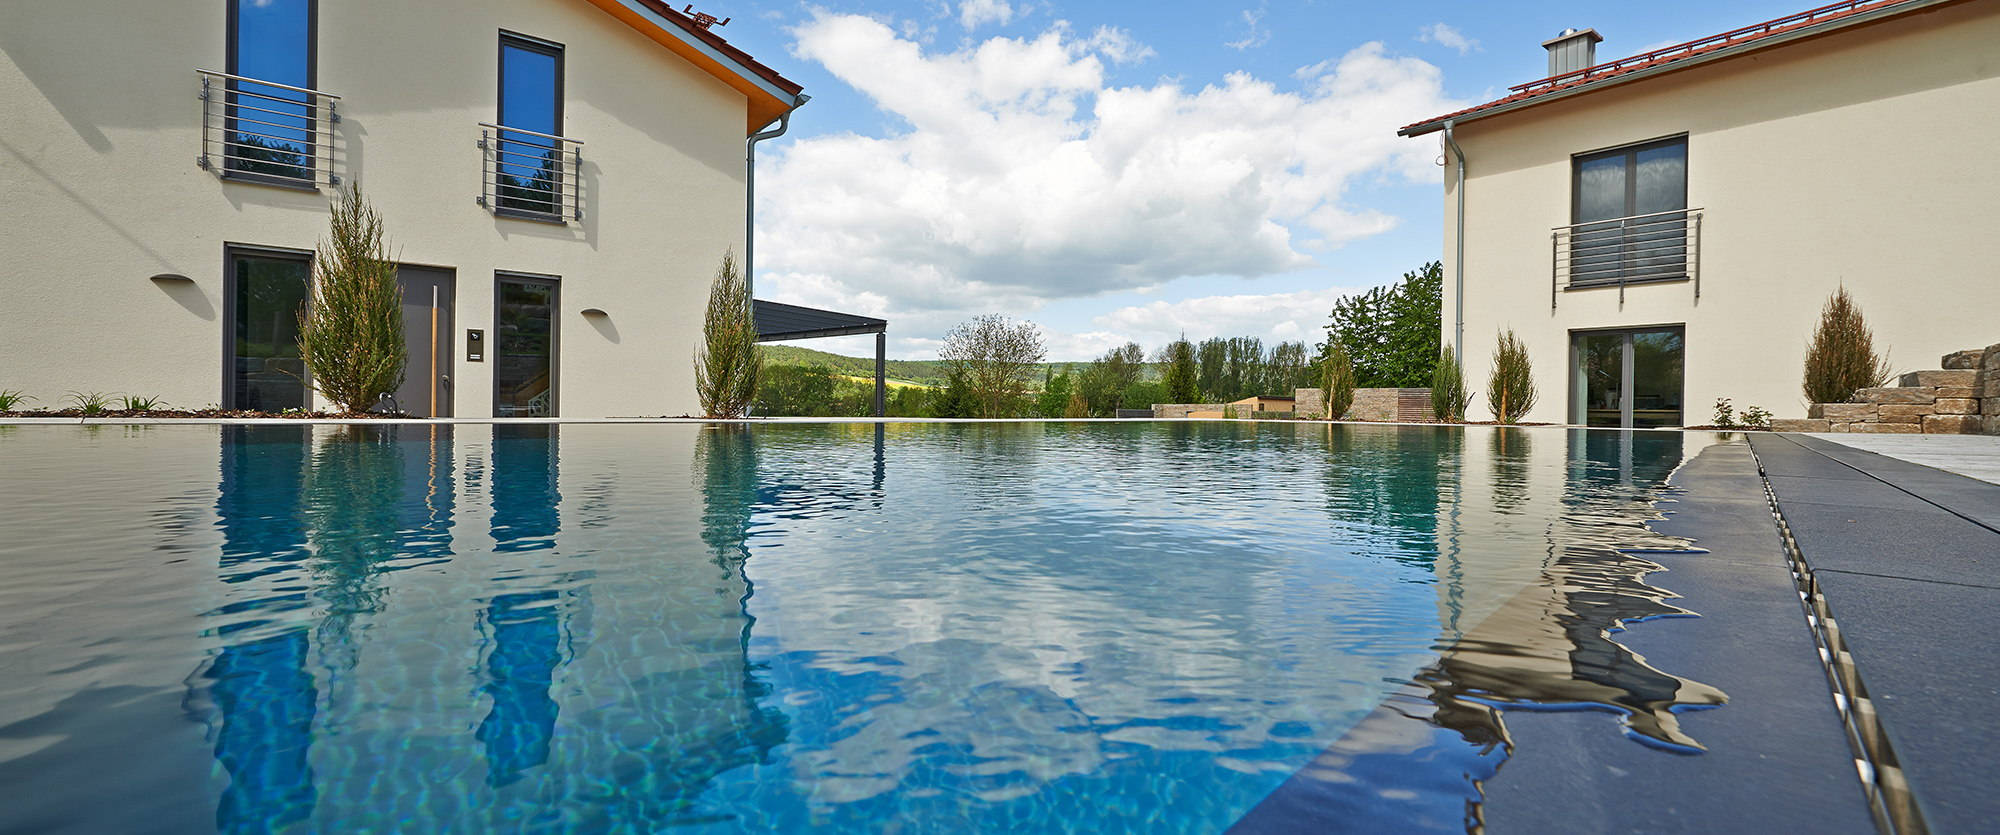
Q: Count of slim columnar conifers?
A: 6